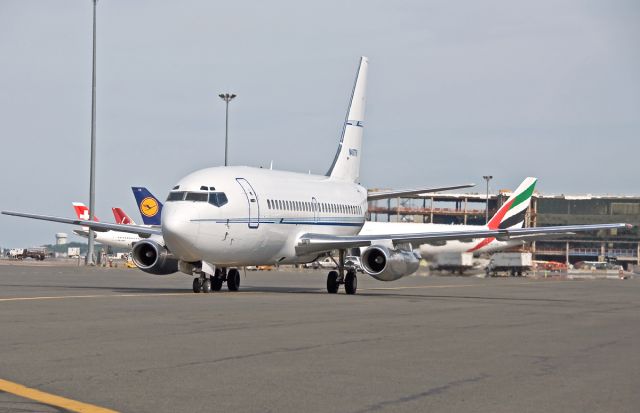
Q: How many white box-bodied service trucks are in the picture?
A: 2